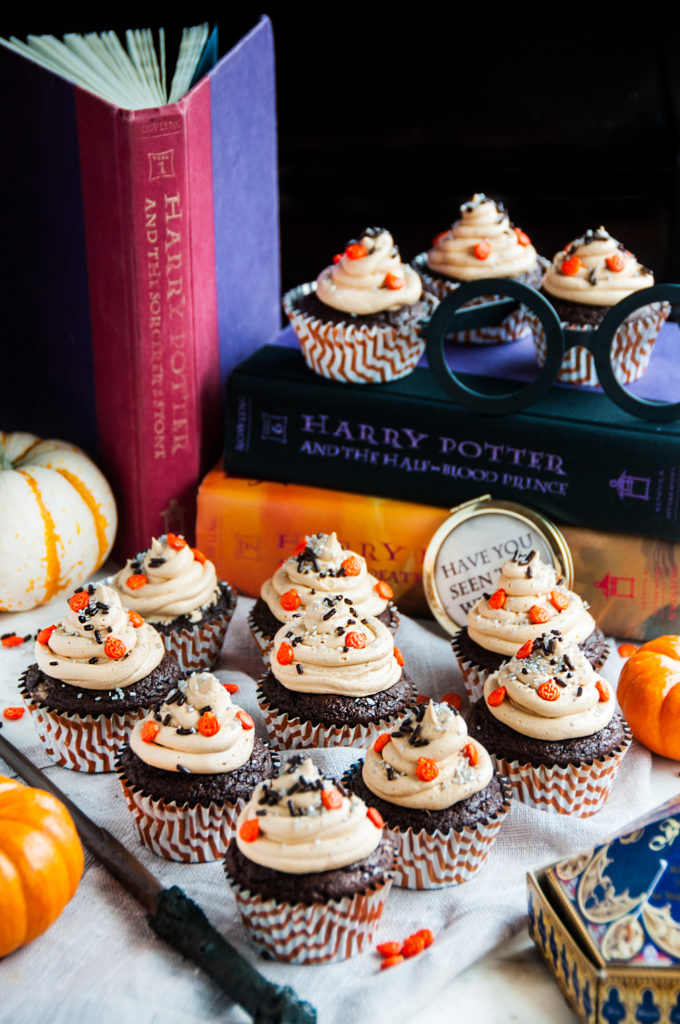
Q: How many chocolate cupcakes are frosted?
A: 12